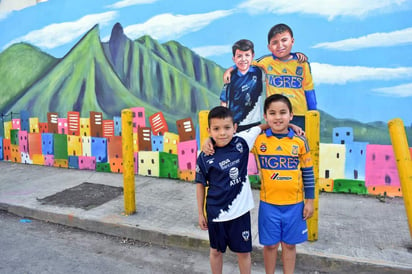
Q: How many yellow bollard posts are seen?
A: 4